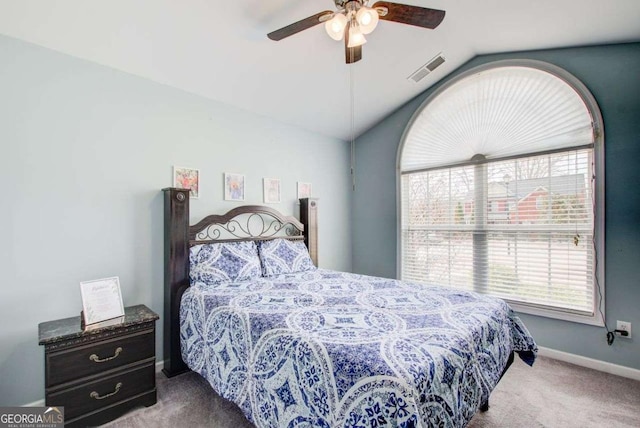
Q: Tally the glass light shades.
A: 3